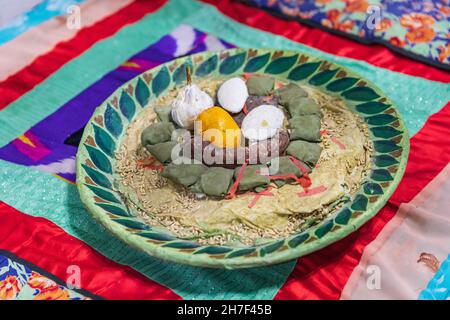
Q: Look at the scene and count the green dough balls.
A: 12